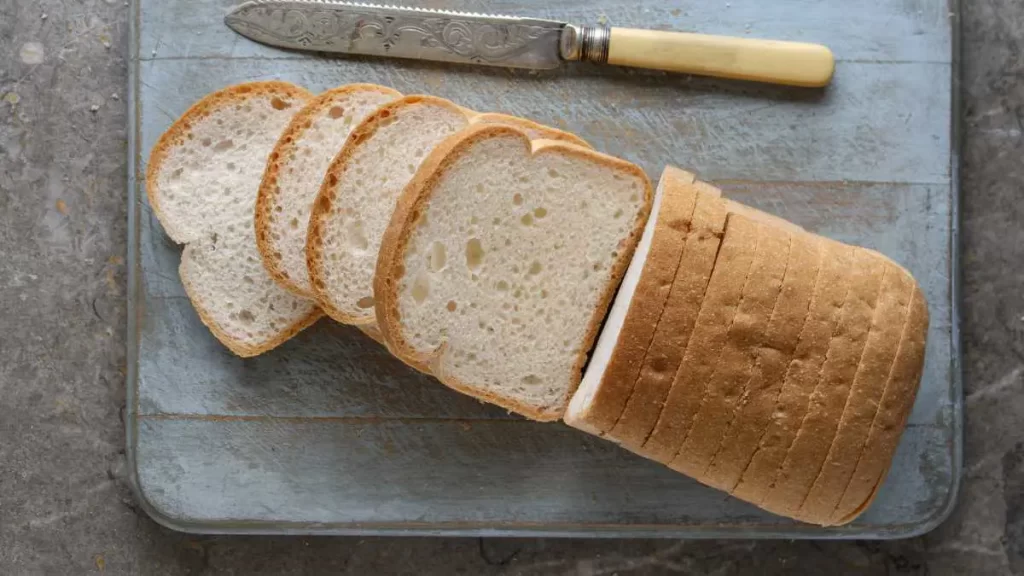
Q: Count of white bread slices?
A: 13